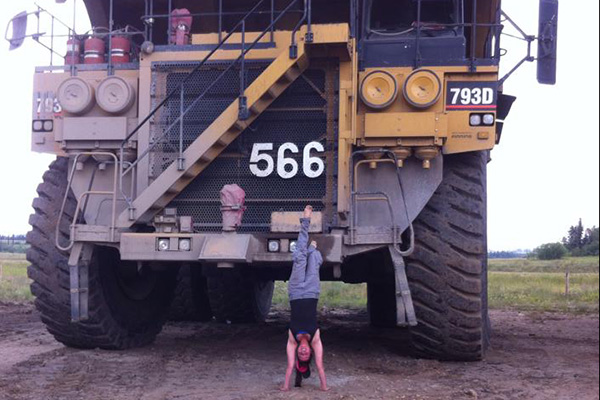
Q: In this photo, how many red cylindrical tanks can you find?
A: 3